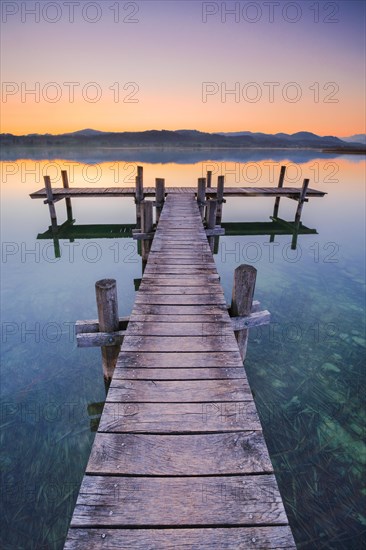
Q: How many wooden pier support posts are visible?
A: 14